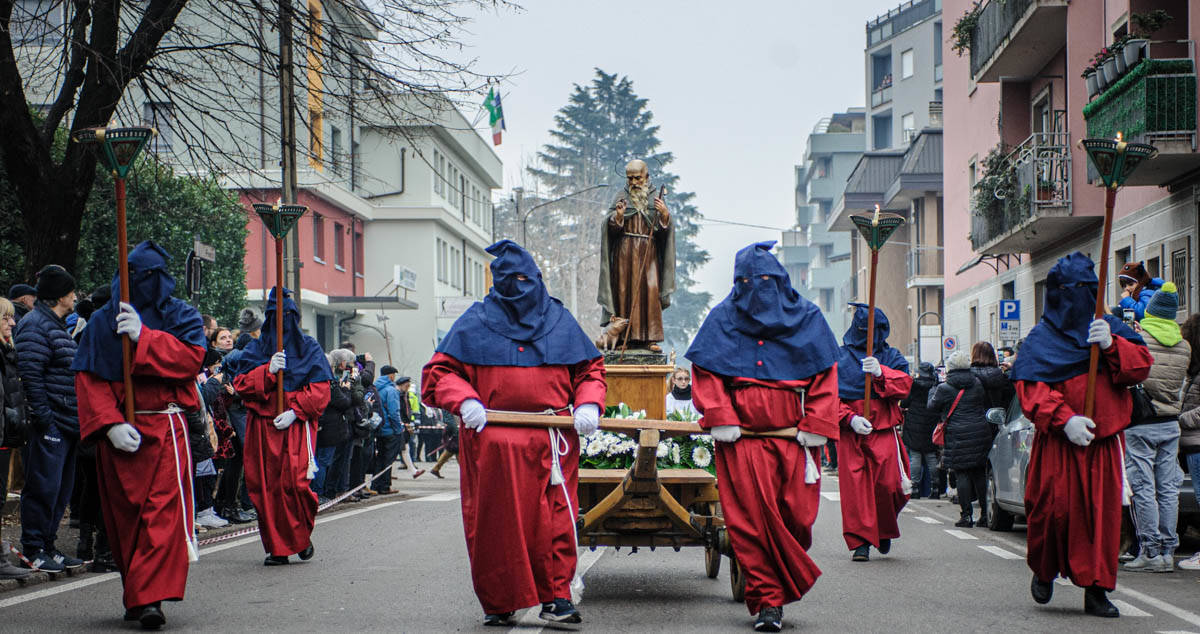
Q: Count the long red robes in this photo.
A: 6